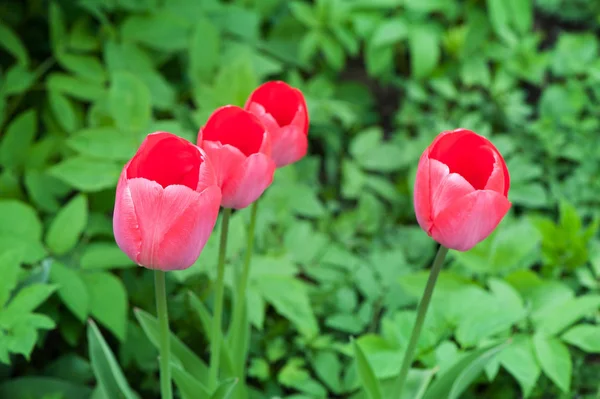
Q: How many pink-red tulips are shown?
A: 4